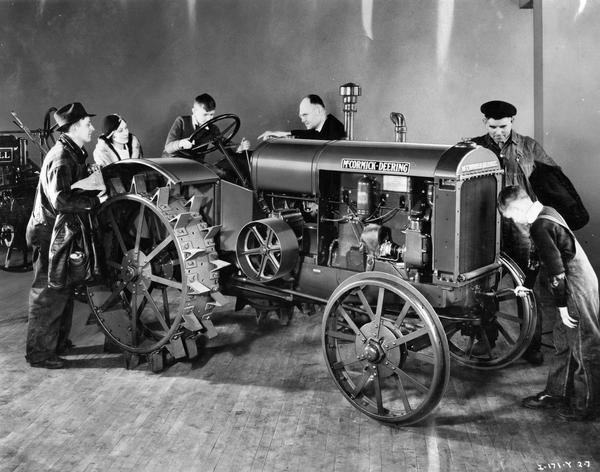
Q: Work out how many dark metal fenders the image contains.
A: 1